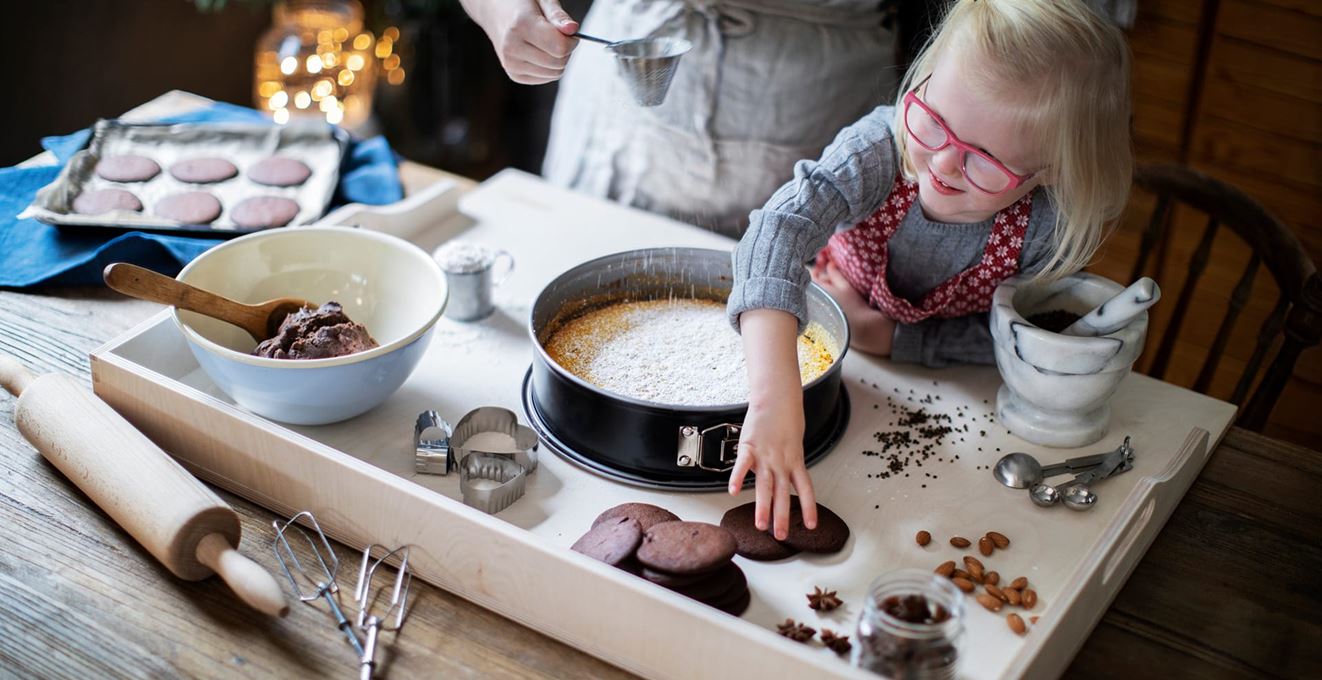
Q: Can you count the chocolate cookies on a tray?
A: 6